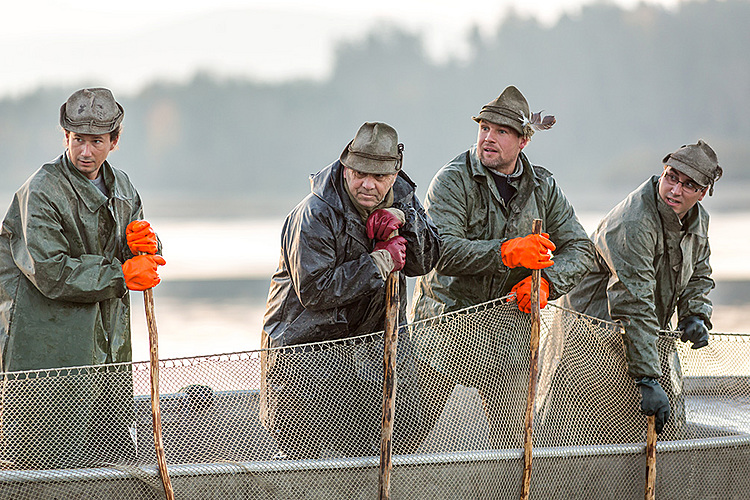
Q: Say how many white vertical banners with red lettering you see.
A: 0